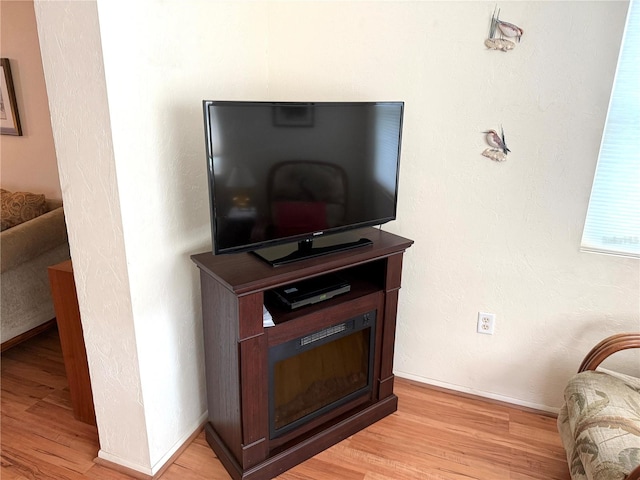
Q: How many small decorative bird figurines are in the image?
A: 2